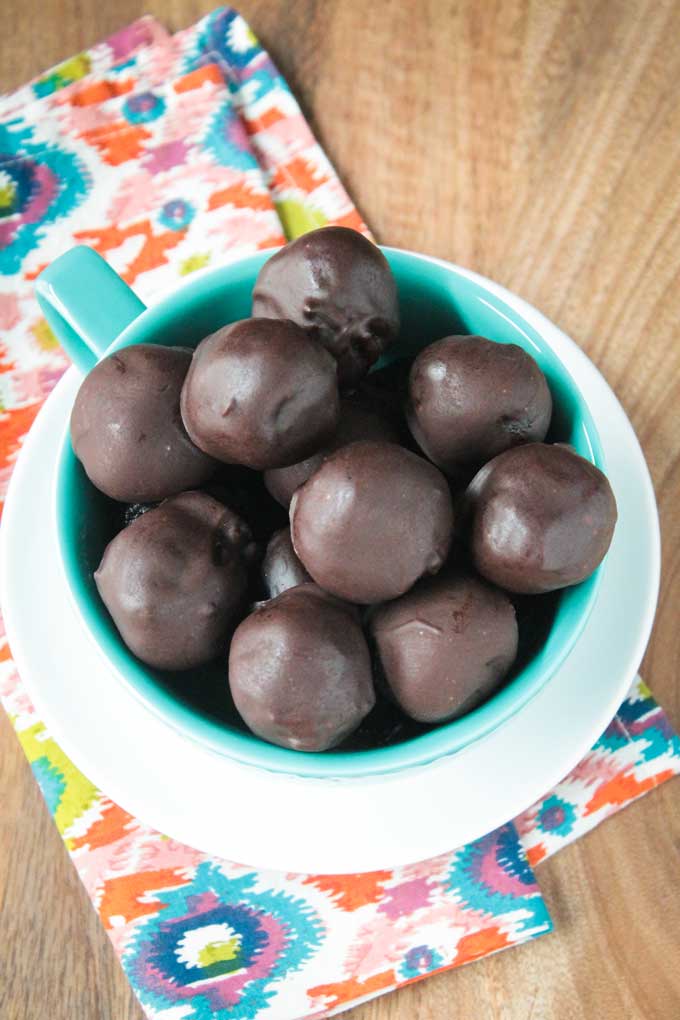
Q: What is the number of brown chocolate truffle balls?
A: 11